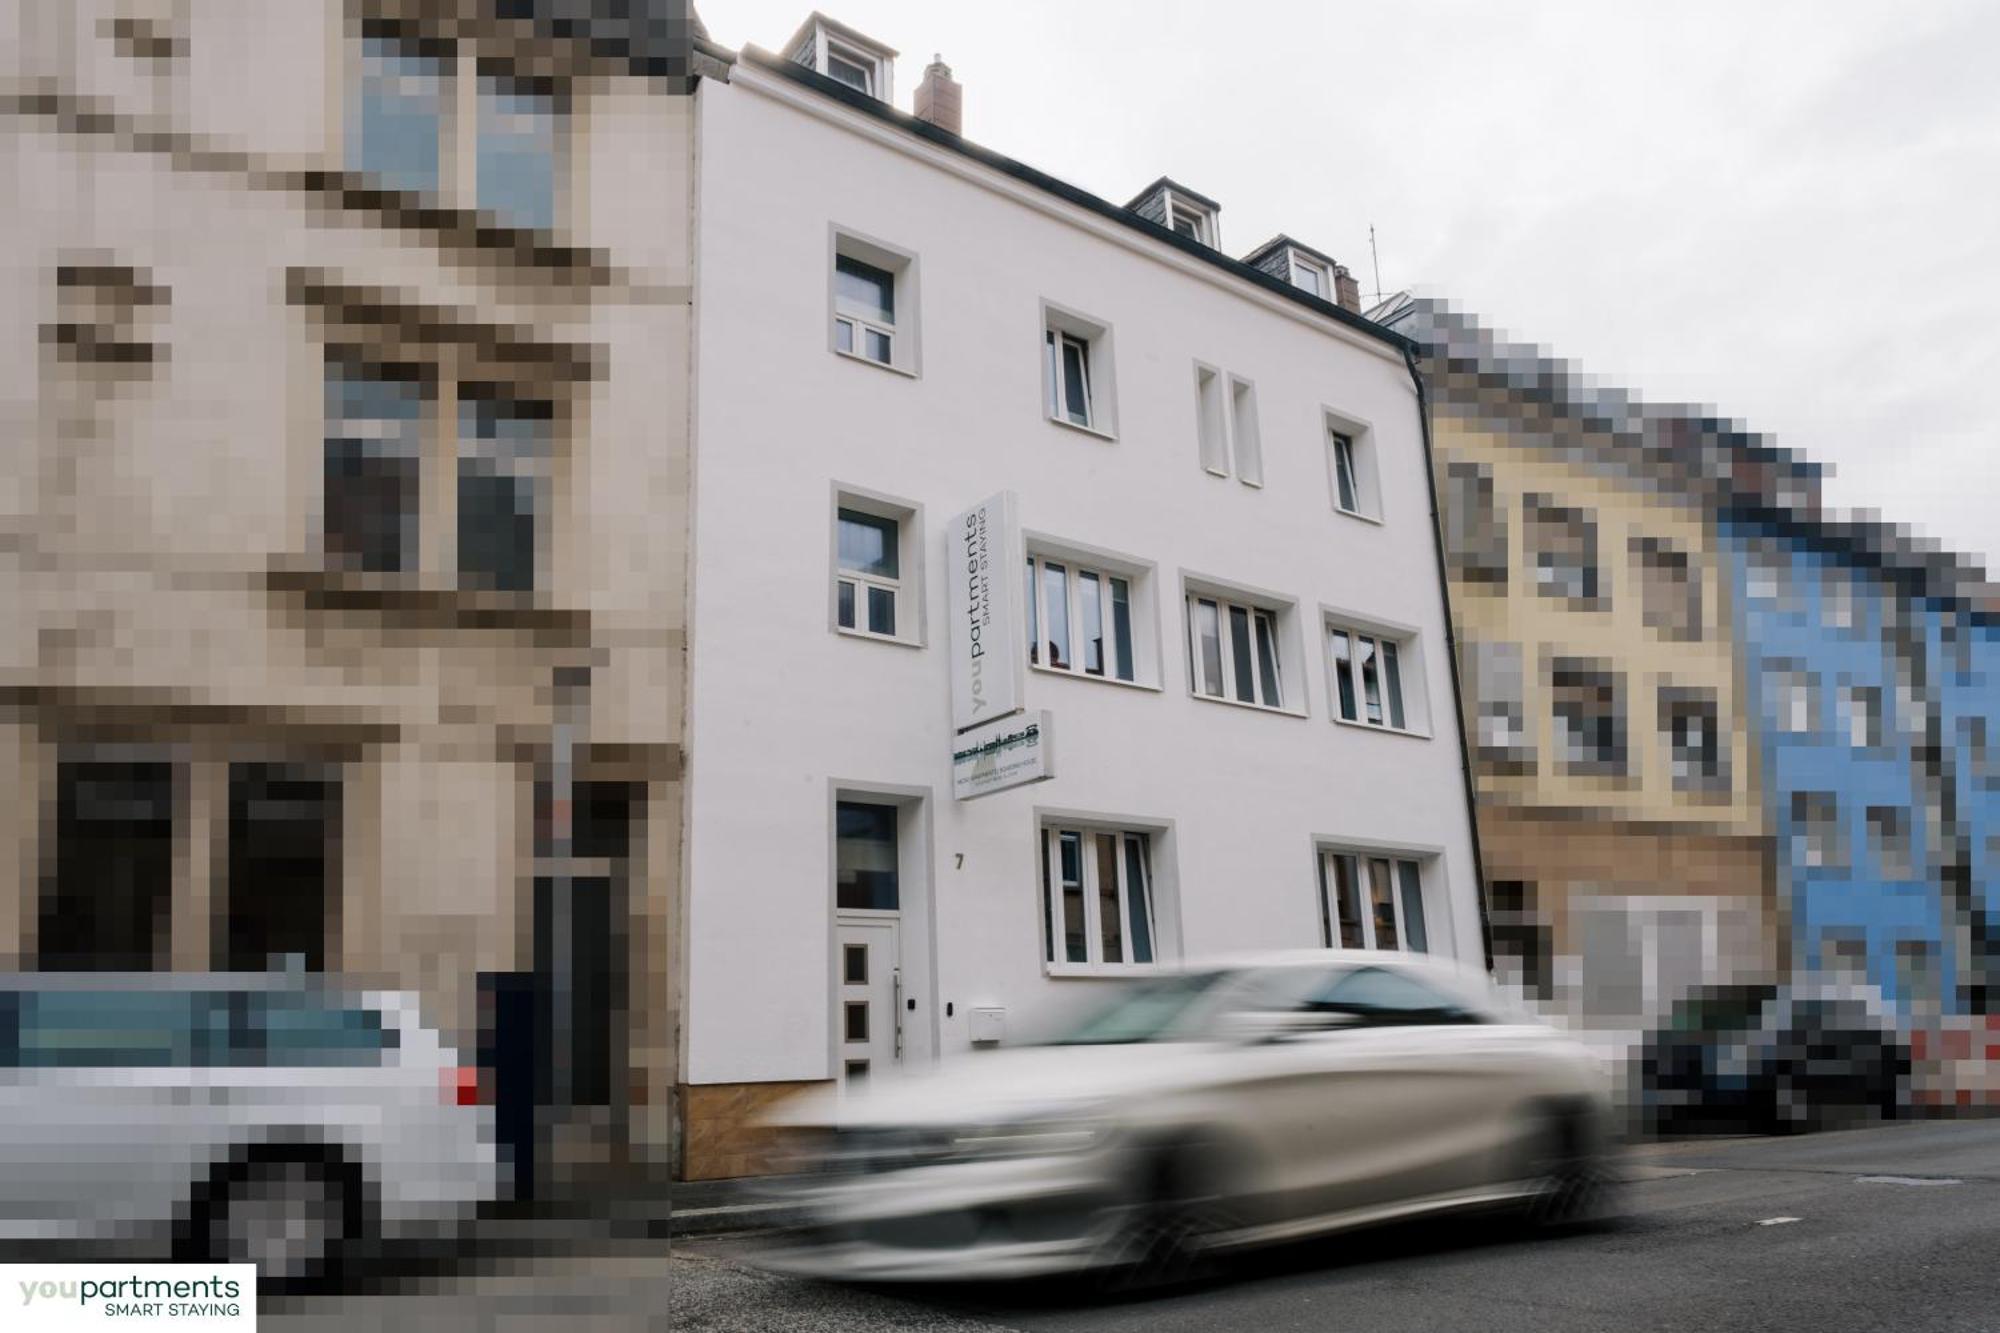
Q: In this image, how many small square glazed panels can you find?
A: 3